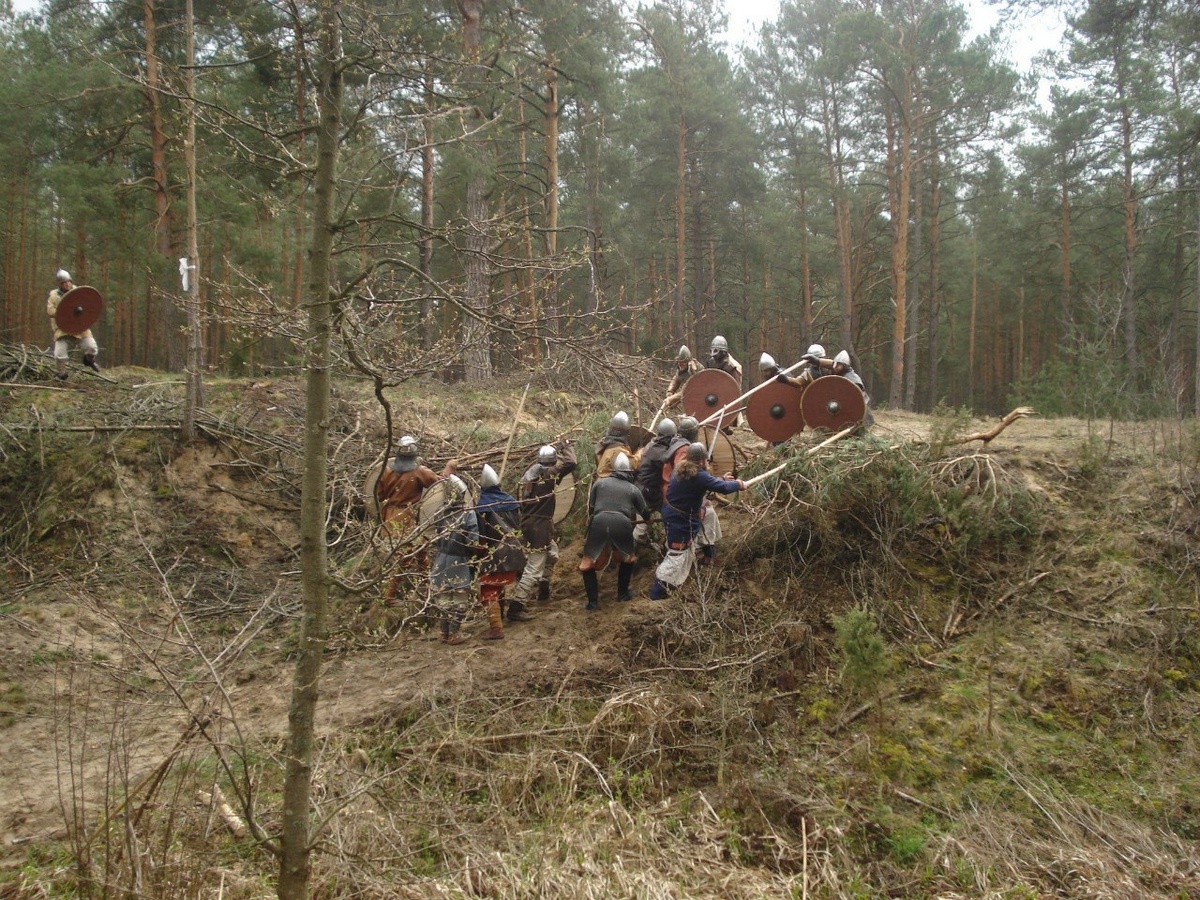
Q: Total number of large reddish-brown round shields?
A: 4